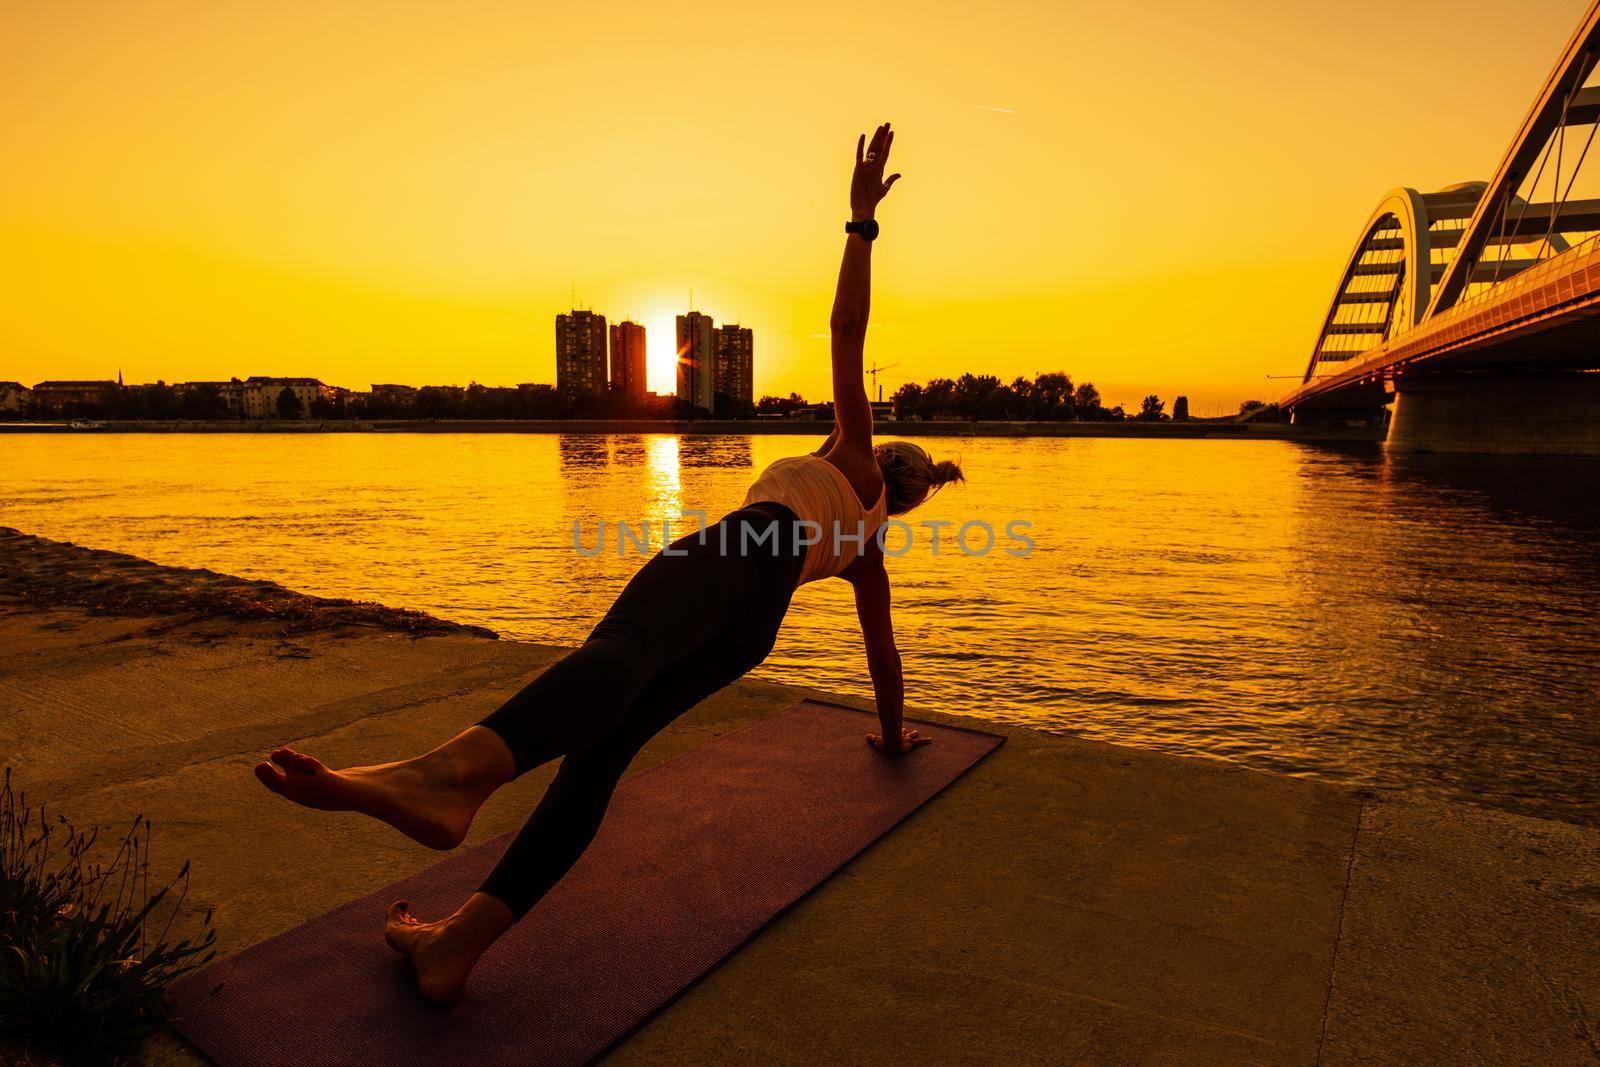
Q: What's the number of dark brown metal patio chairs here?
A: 0